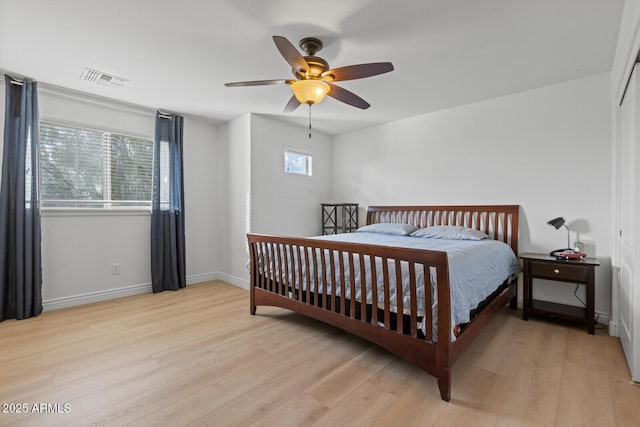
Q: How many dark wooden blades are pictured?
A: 5